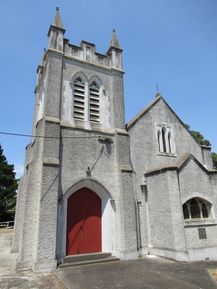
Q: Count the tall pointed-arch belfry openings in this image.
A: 2